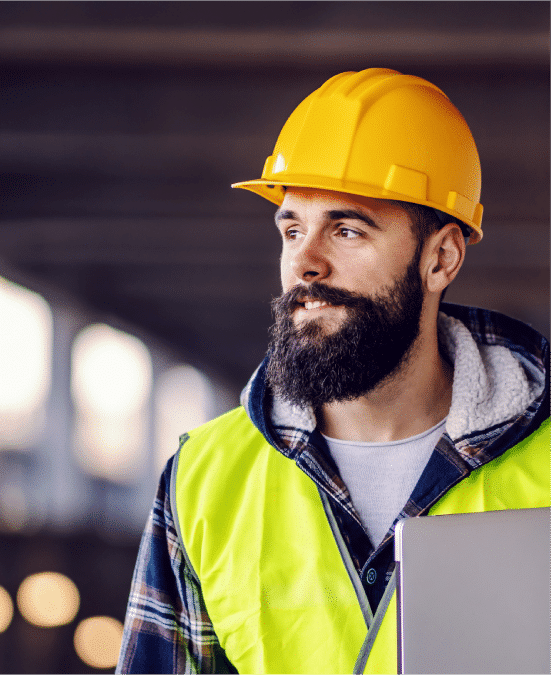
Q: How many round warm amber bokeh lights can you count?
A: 3